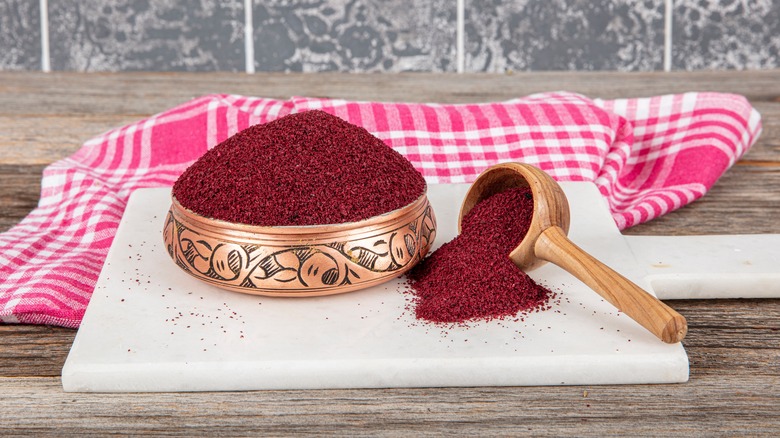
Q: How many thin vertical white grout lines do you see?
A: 4